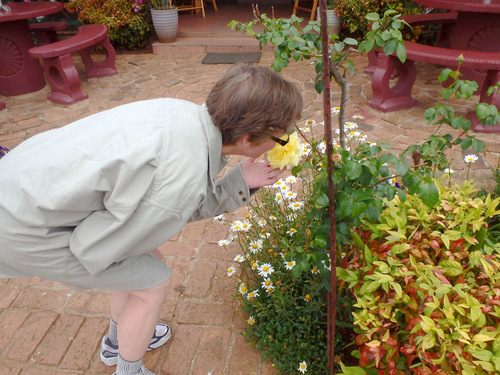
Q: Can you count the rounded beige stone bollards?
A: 0